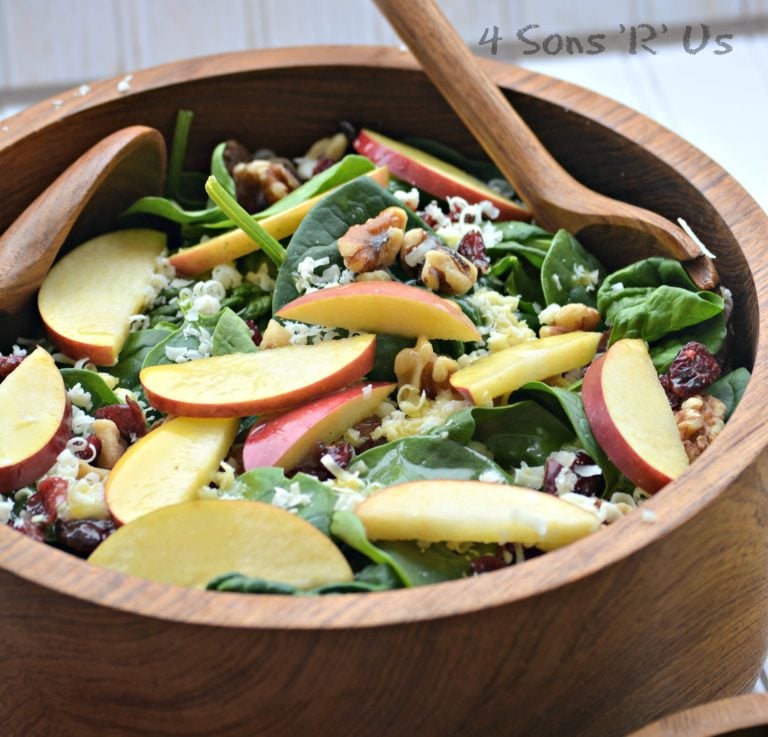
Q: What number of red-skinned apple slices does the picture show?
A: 12